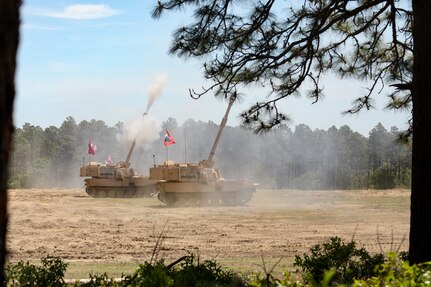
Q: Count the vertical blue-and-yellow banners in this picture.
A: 0